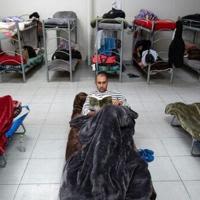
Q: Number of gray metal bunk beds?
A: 5